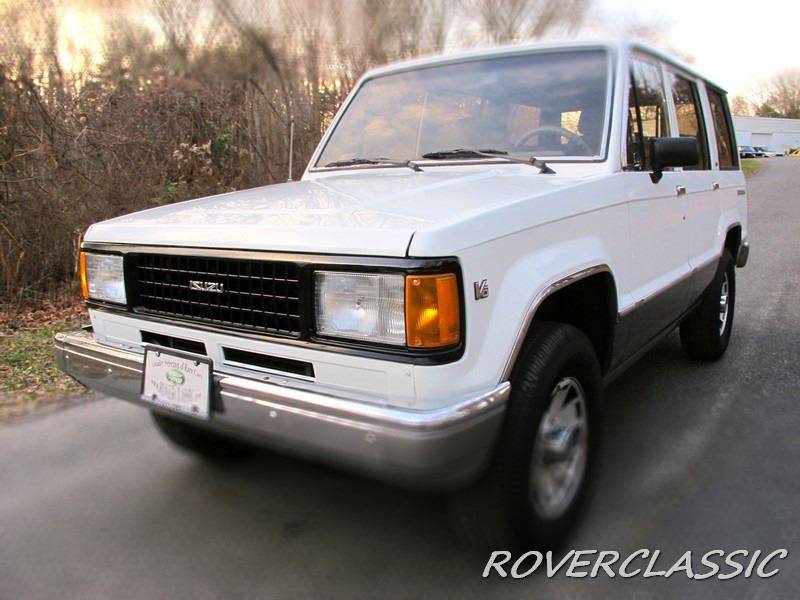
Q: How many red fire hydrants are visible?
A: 0